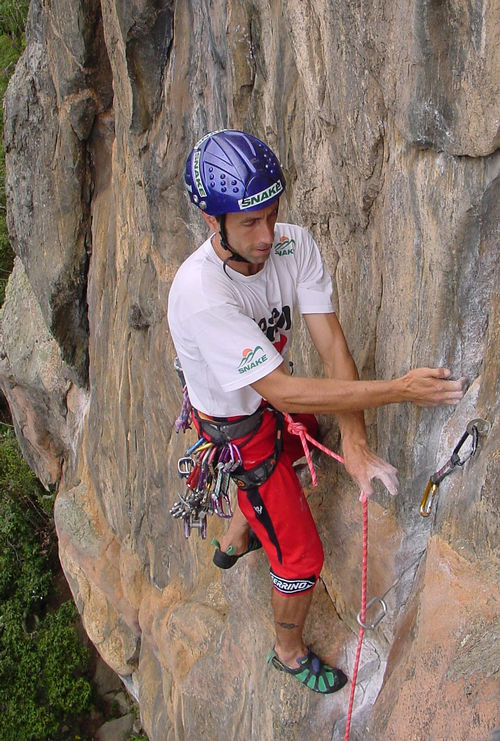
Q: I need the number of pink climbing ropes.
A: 1